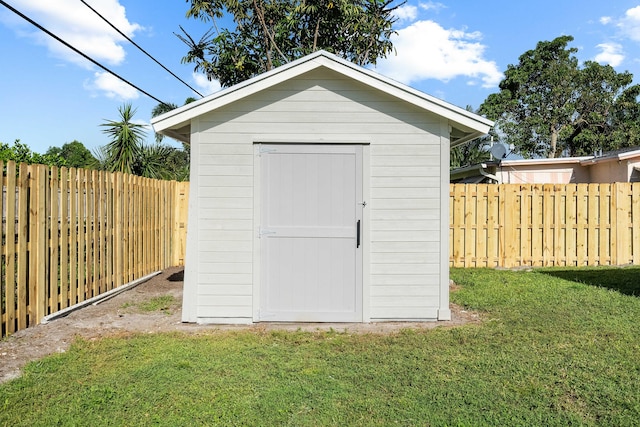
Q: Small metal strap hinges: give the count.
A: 3